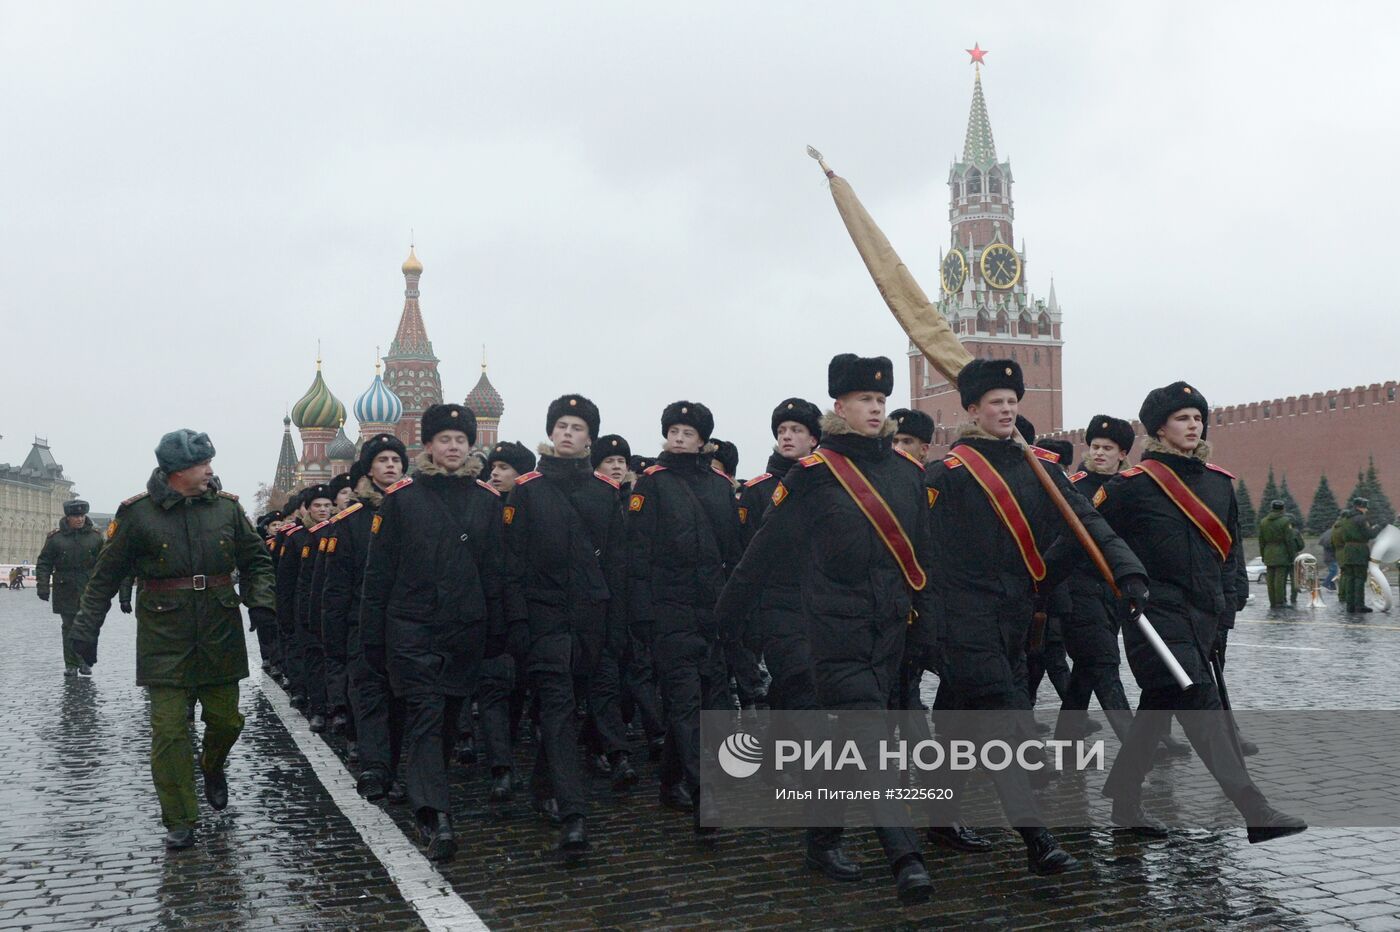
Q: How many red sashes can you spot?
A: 3